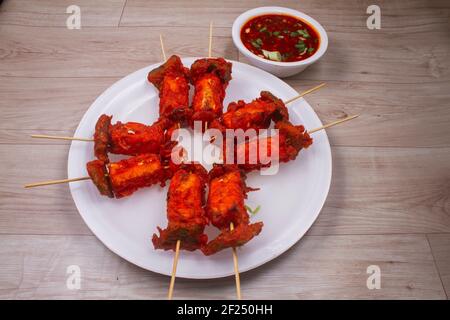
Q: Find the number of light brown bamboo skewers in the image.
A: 8